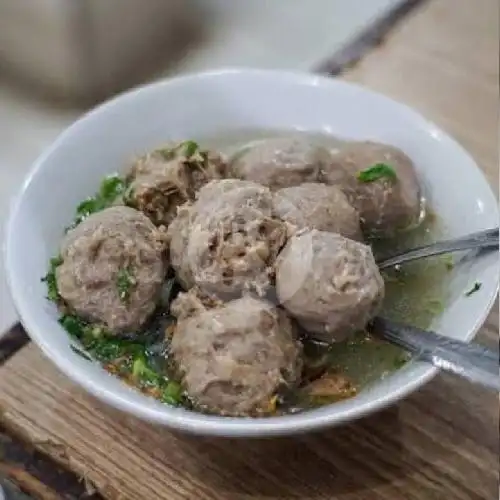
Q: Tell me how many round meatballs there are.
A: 8